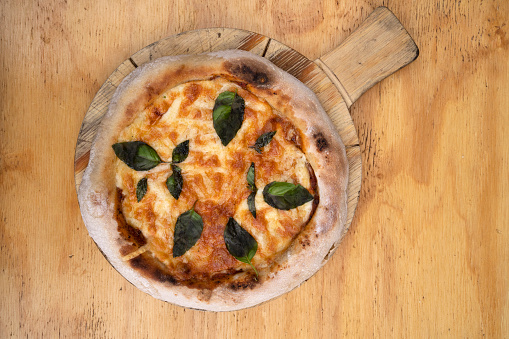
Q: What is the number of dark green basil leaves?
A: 11